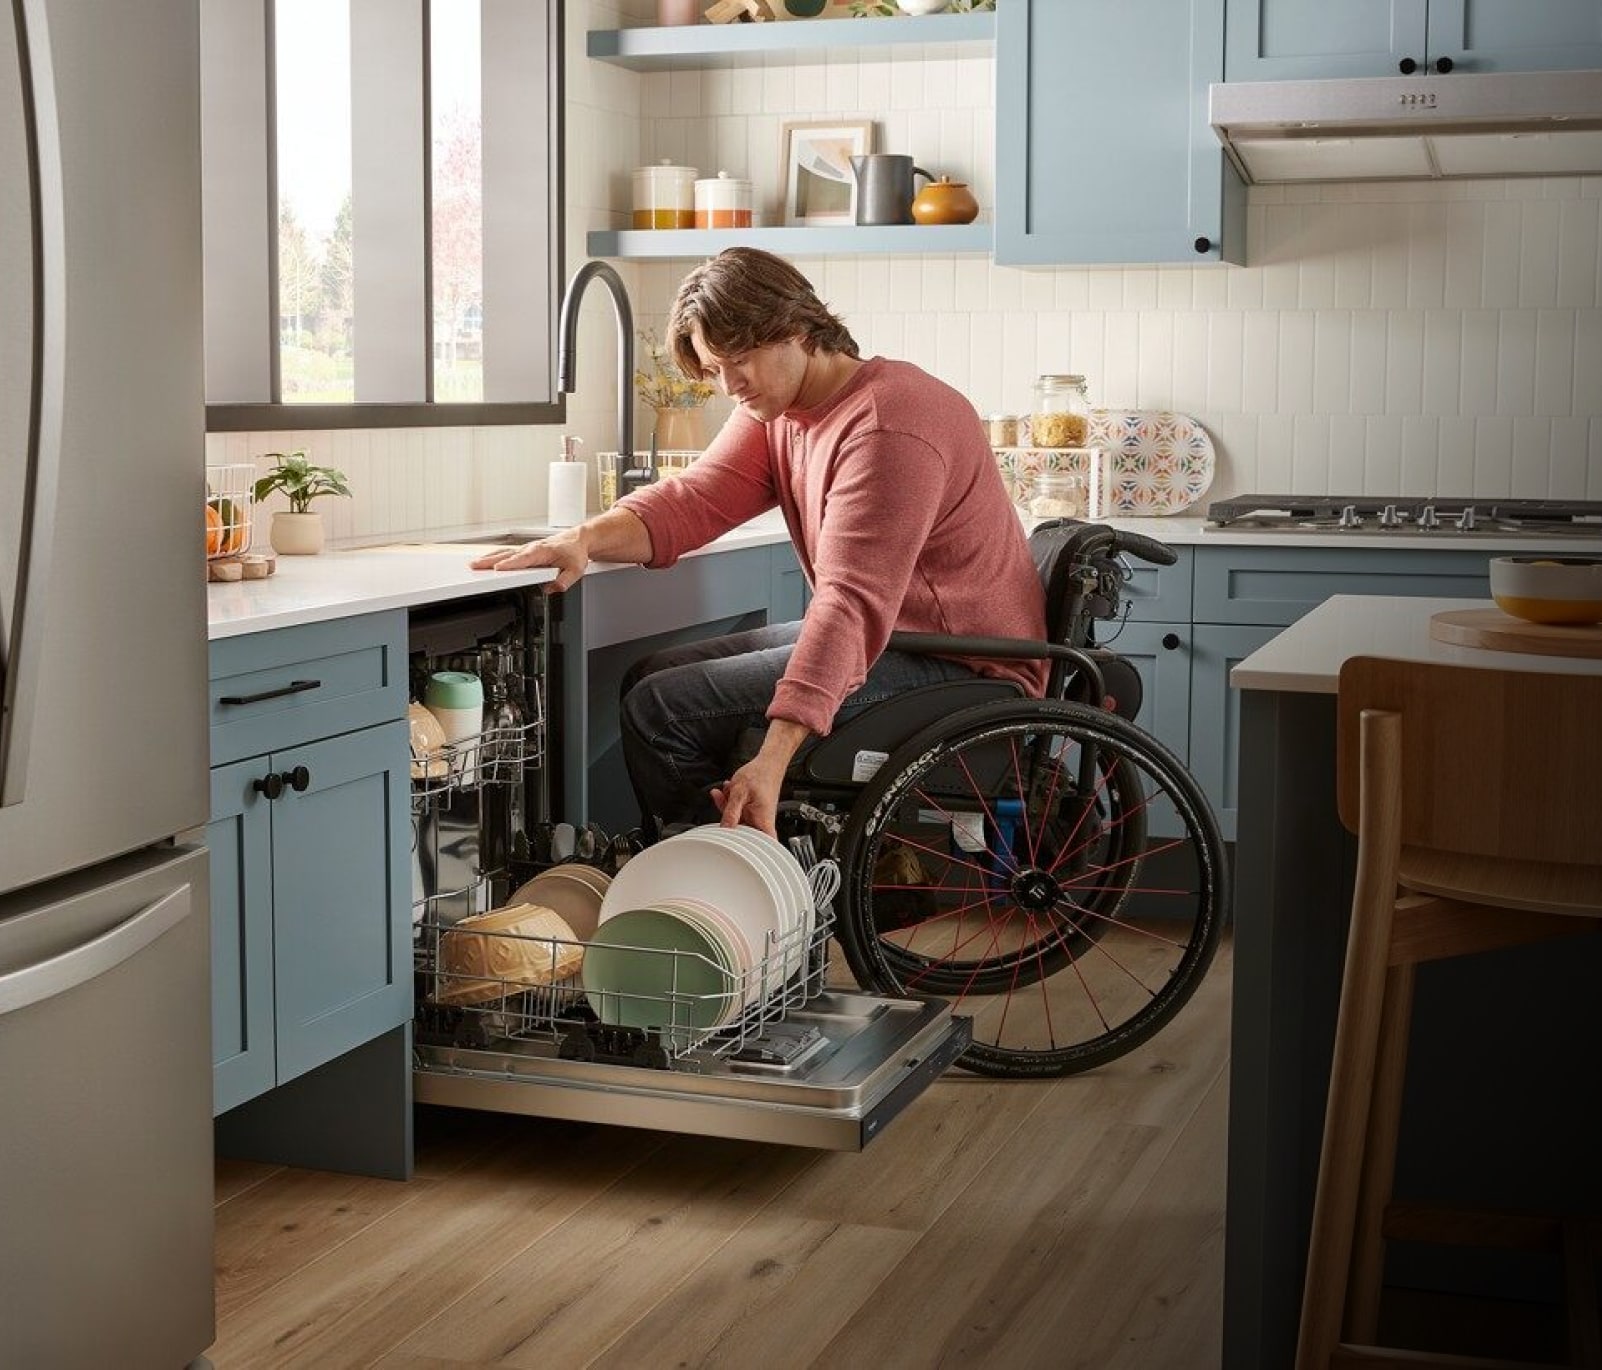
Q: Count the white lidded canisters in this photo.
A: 2